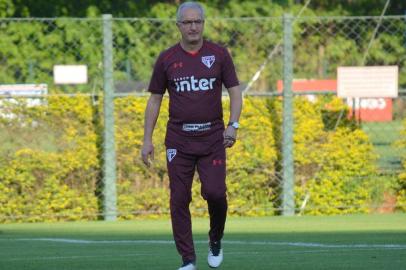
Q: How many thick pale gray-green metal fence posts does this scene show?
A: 2